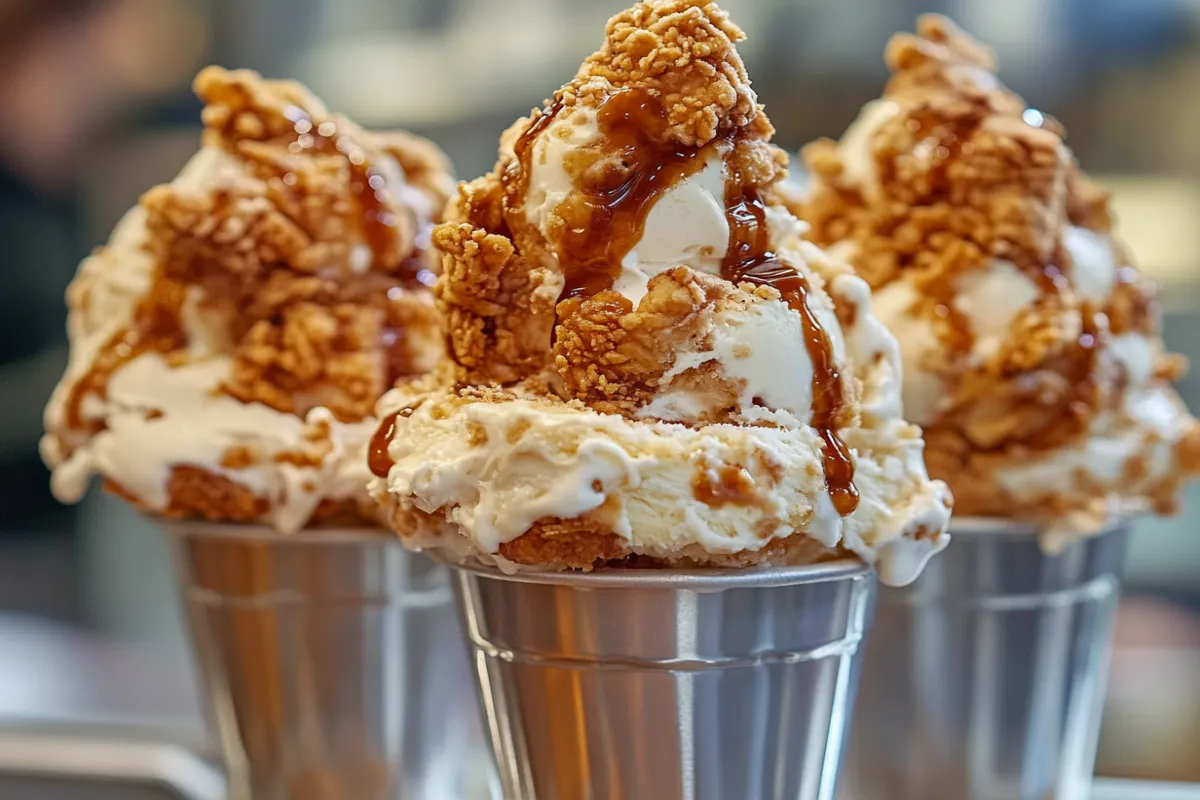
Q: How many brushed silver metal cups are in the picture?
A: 3